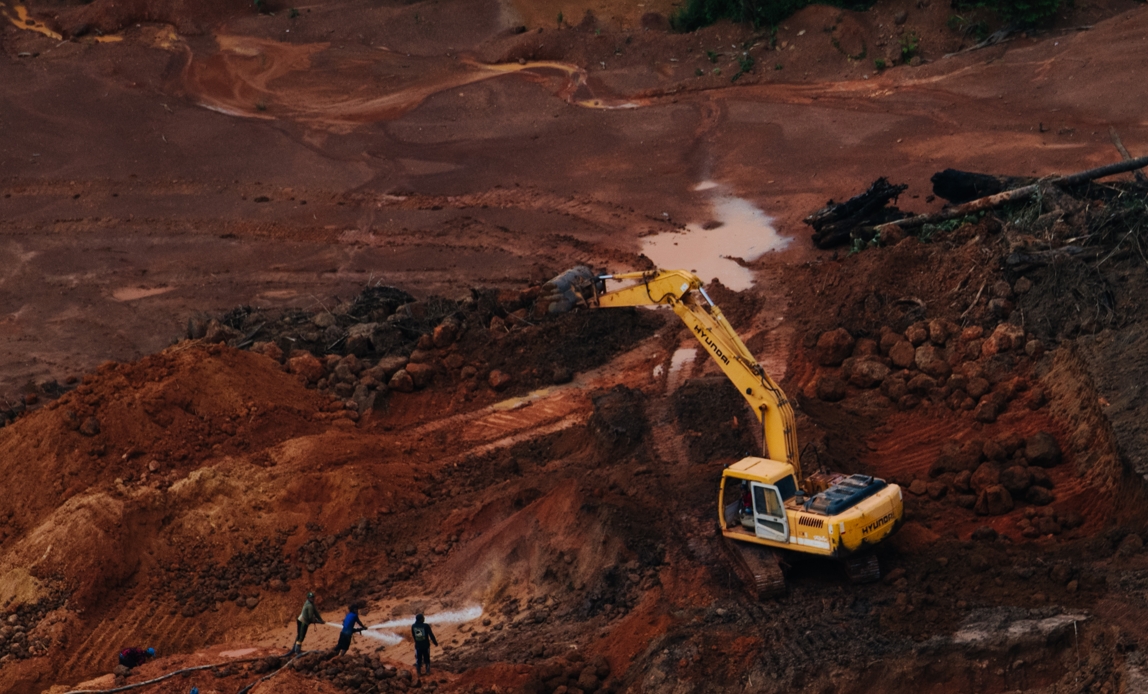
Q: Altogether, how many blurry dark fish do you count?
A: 0